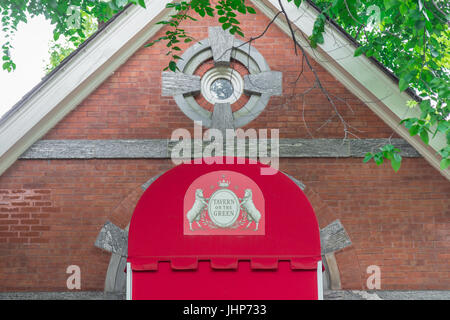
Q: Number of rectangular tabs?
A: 5